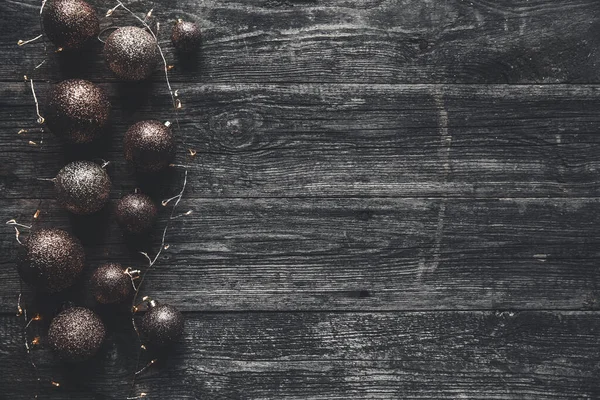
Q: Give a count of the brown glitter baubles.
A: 11